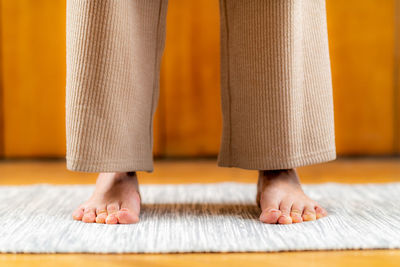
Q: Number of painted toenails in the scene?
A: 0